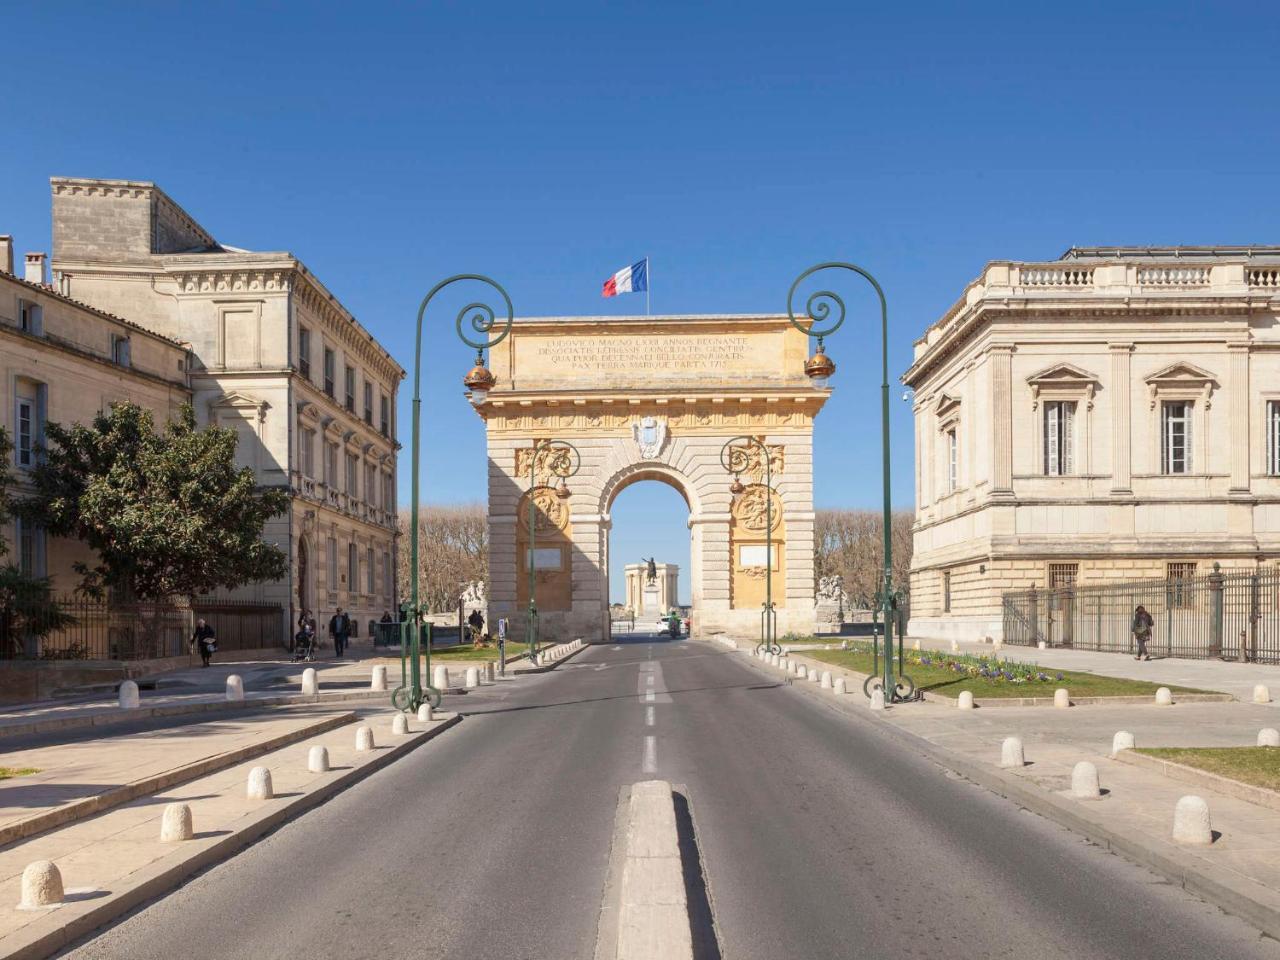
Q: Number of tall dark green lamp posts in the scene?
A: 4